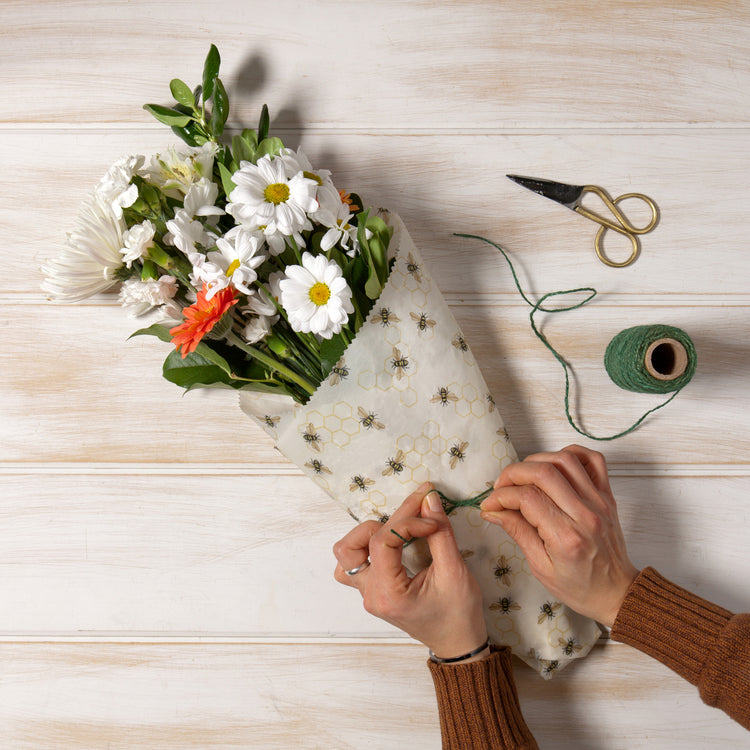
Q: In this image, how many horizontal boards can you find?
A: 5